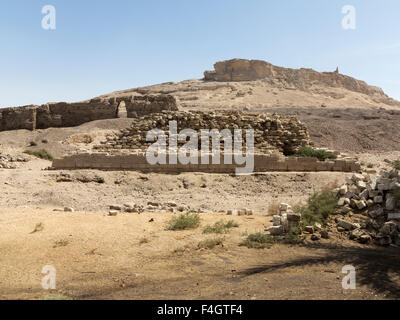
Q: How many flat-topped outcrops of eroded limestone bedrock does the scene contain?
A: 1